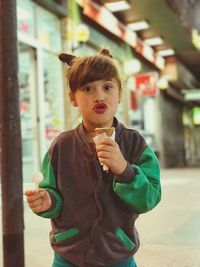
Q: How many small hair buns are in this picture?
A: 2